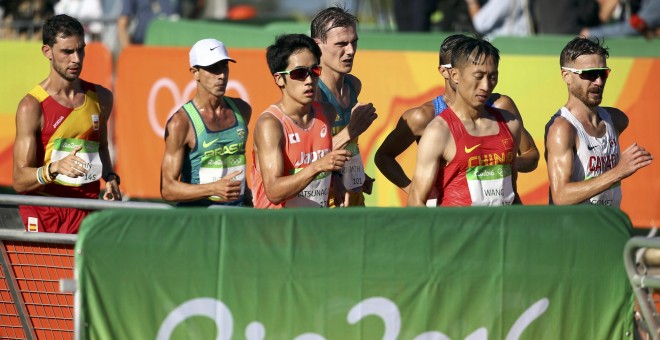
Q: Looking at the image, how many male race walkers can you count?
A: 7